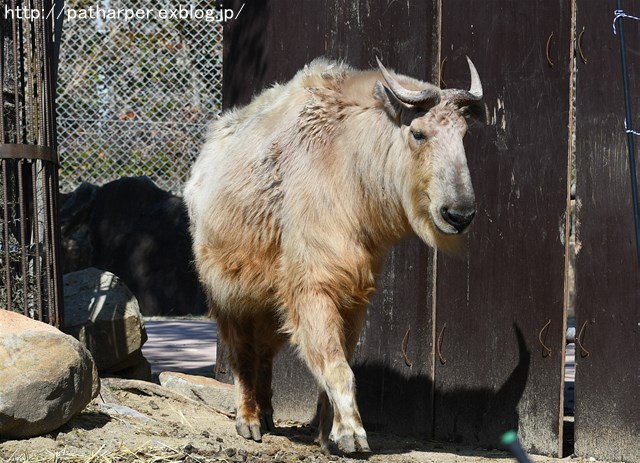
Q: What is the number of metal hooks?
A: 7